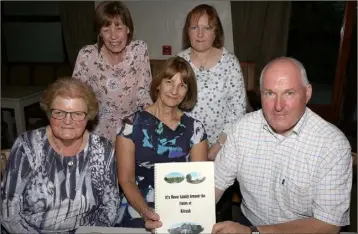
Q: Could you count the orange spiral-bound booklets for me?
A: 0